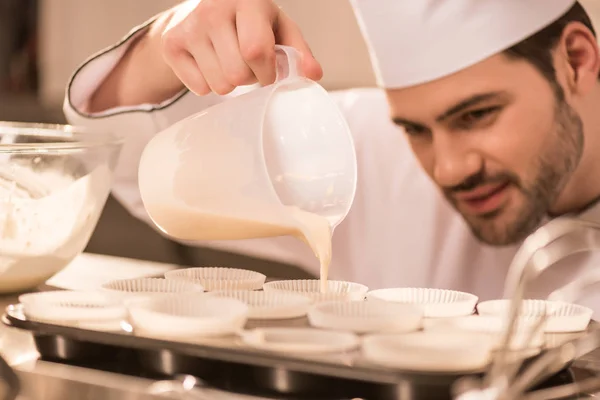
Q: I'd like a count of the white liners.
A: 12